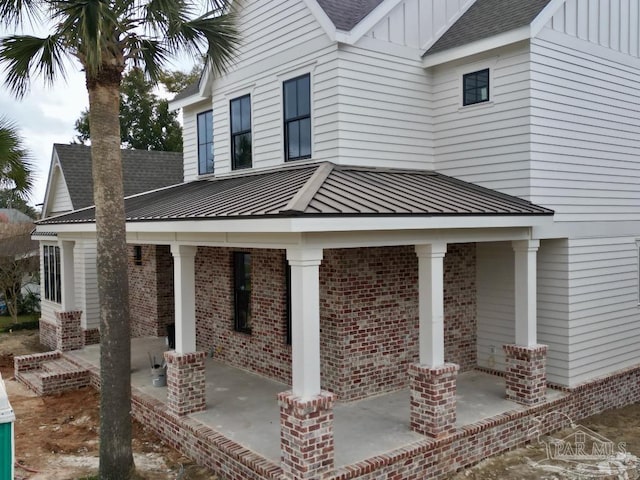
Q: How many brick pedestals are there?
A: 5